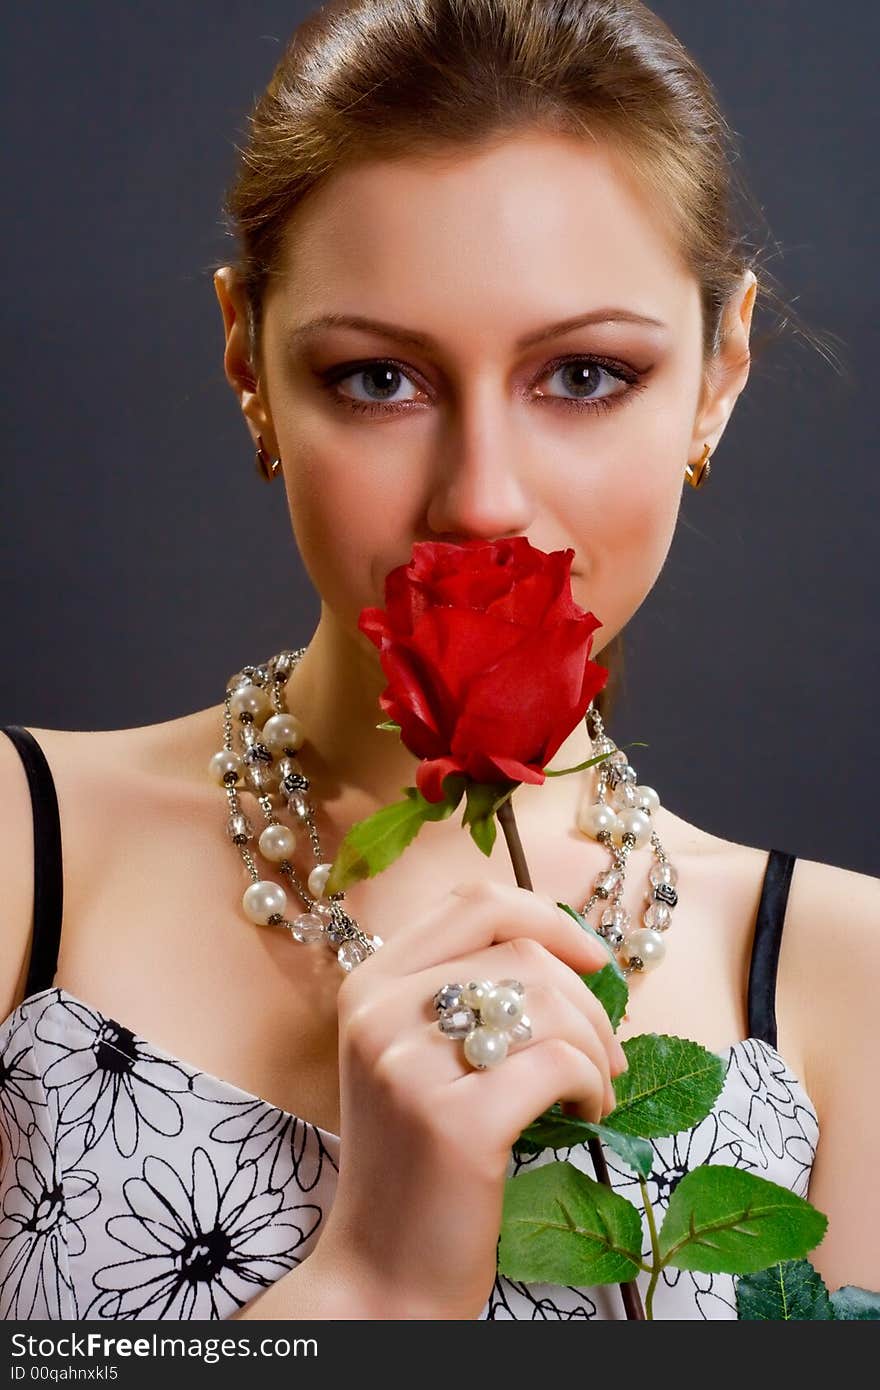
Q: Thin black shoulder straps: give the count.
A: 2